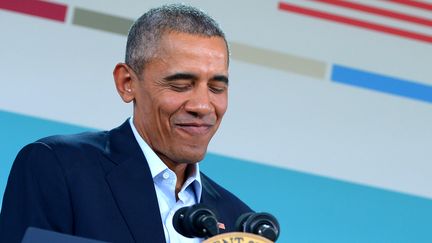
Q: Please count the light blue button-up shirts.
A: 1